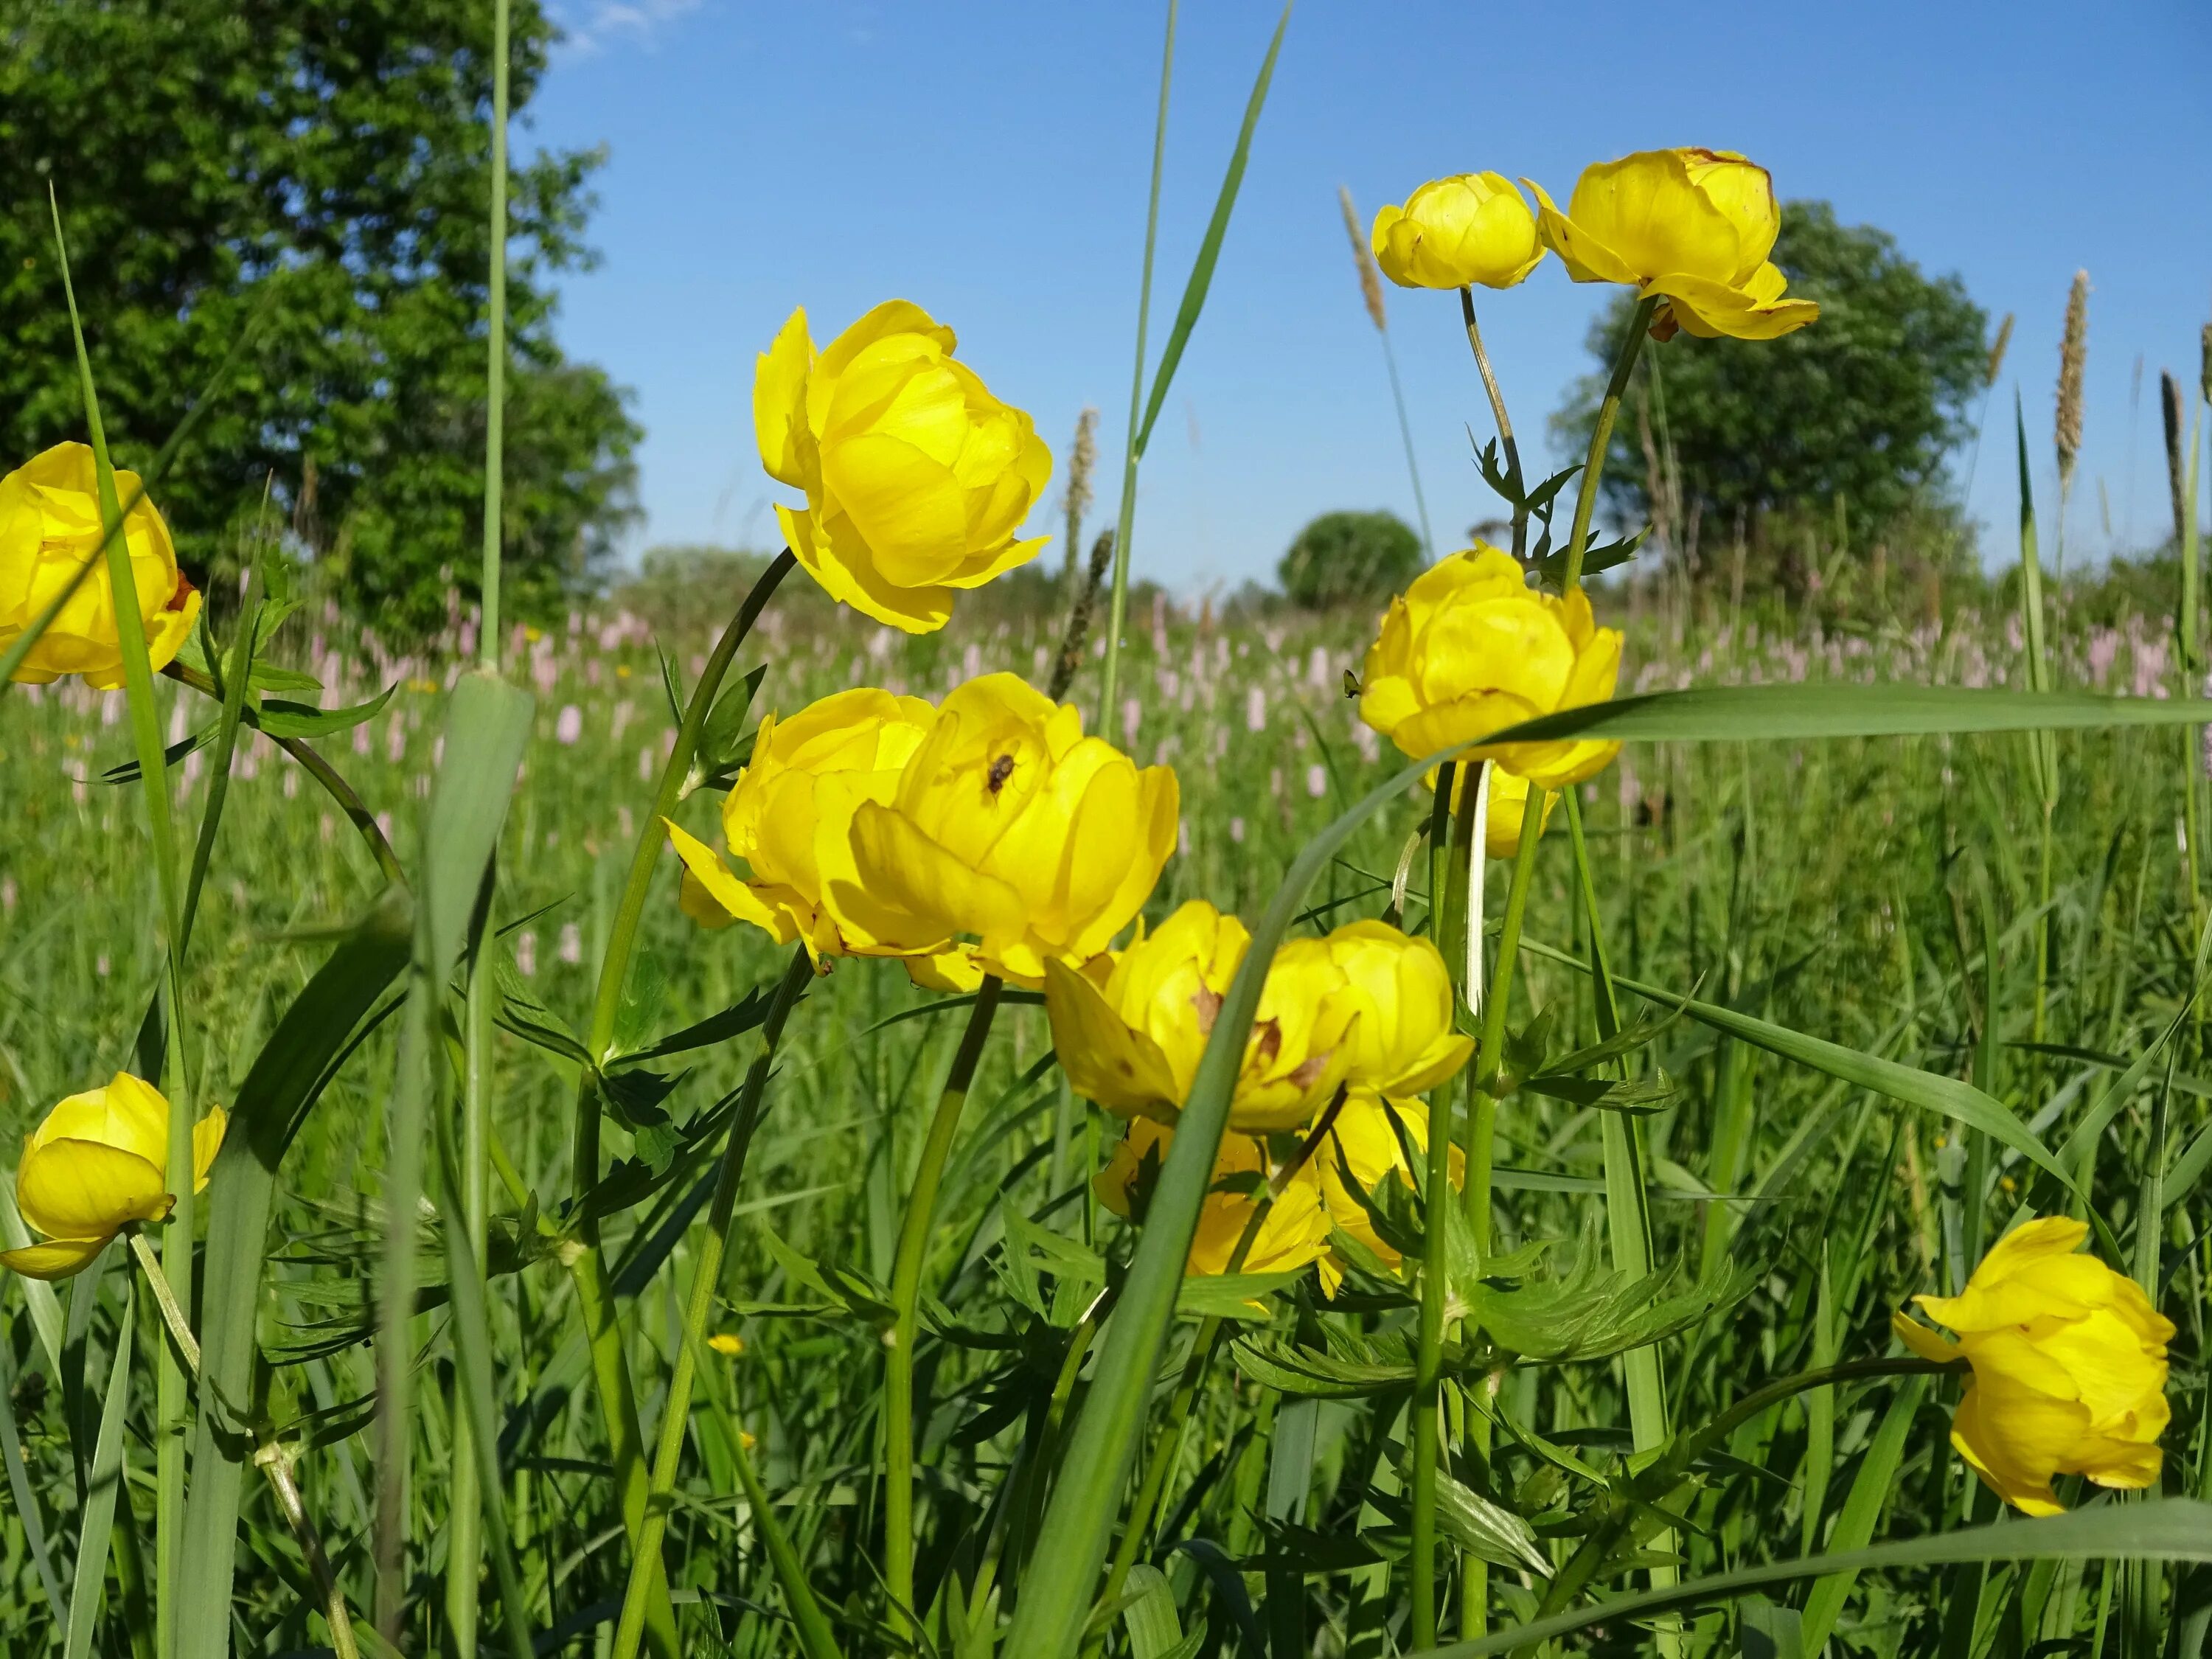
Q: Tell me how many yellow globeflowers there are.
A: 14